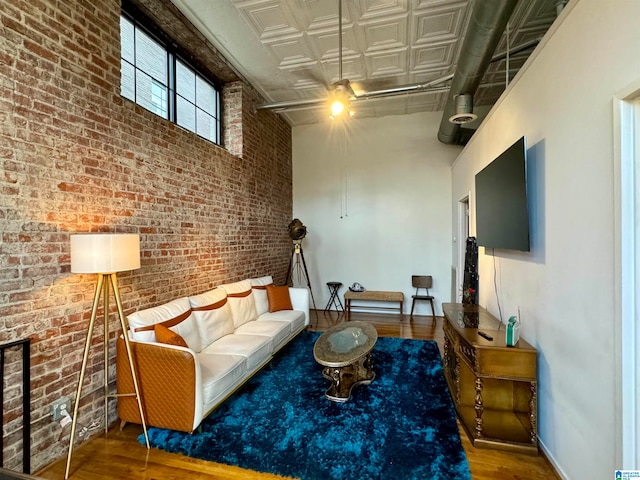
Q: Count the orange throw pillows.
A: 2